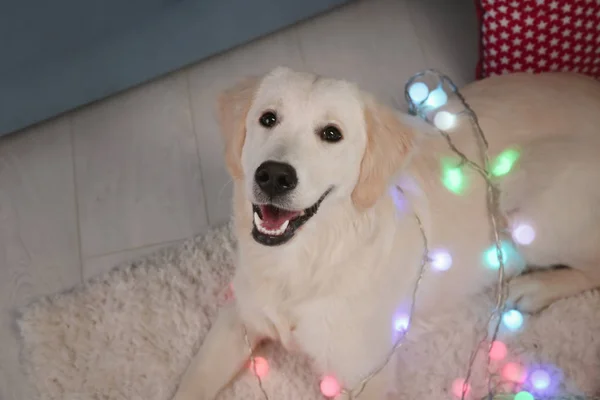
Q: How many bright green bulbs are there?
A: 3